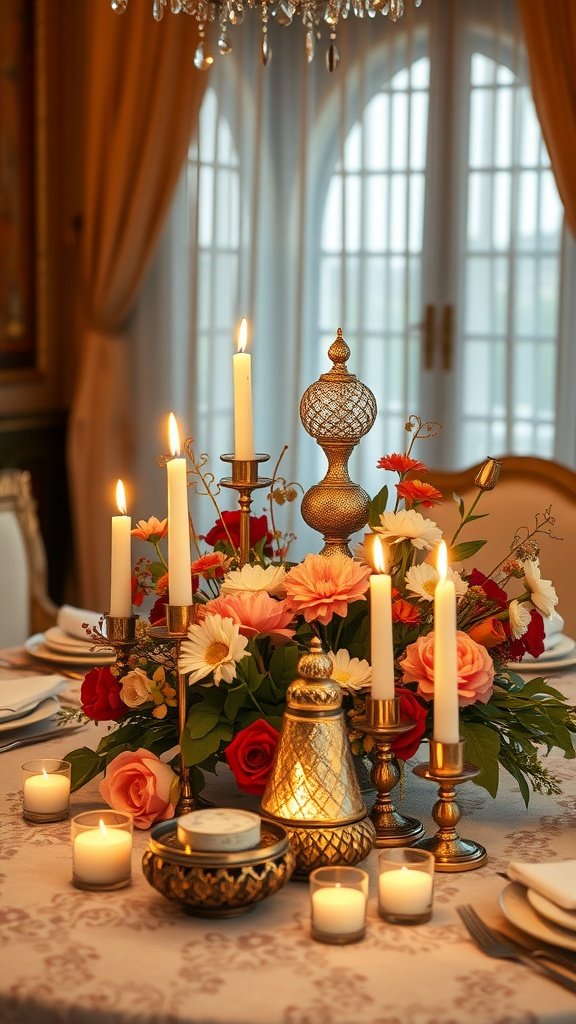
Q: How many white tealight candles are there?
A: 4